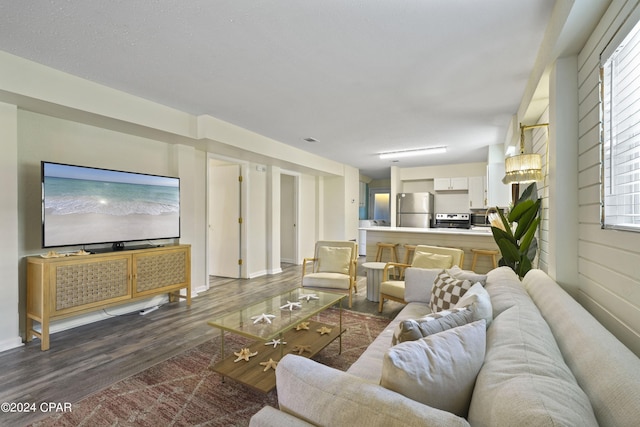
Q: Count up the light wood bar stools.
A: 3